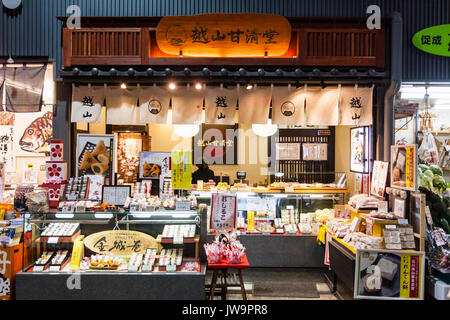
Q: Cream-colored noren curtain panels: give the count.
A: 9